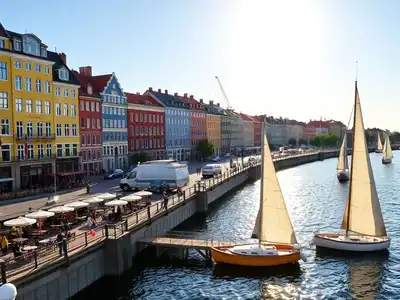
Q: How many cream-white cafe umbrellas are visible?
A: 9